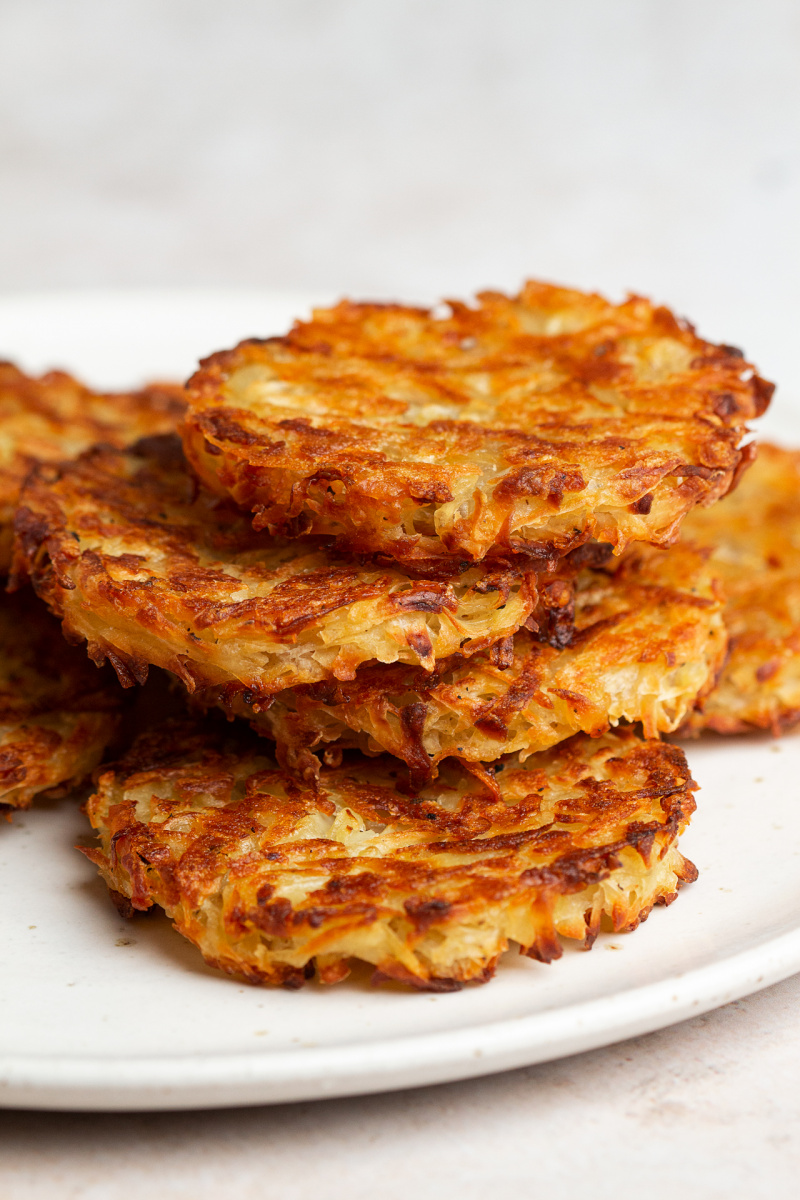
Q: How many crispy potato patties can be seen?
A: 7